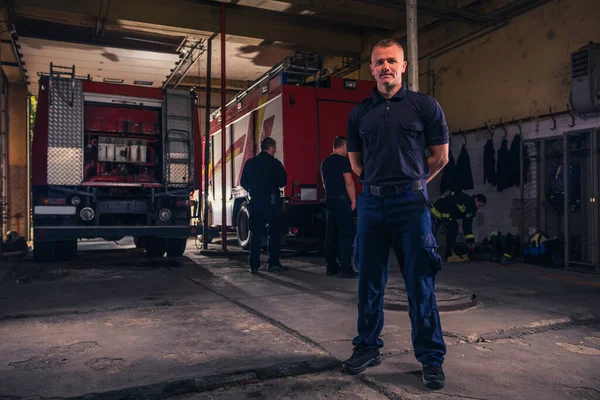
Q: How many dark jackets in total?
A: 5